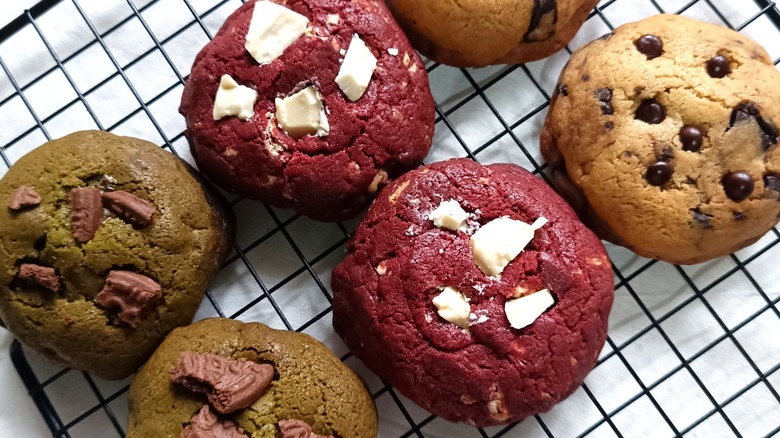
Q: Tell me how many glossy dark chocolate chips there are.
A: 6